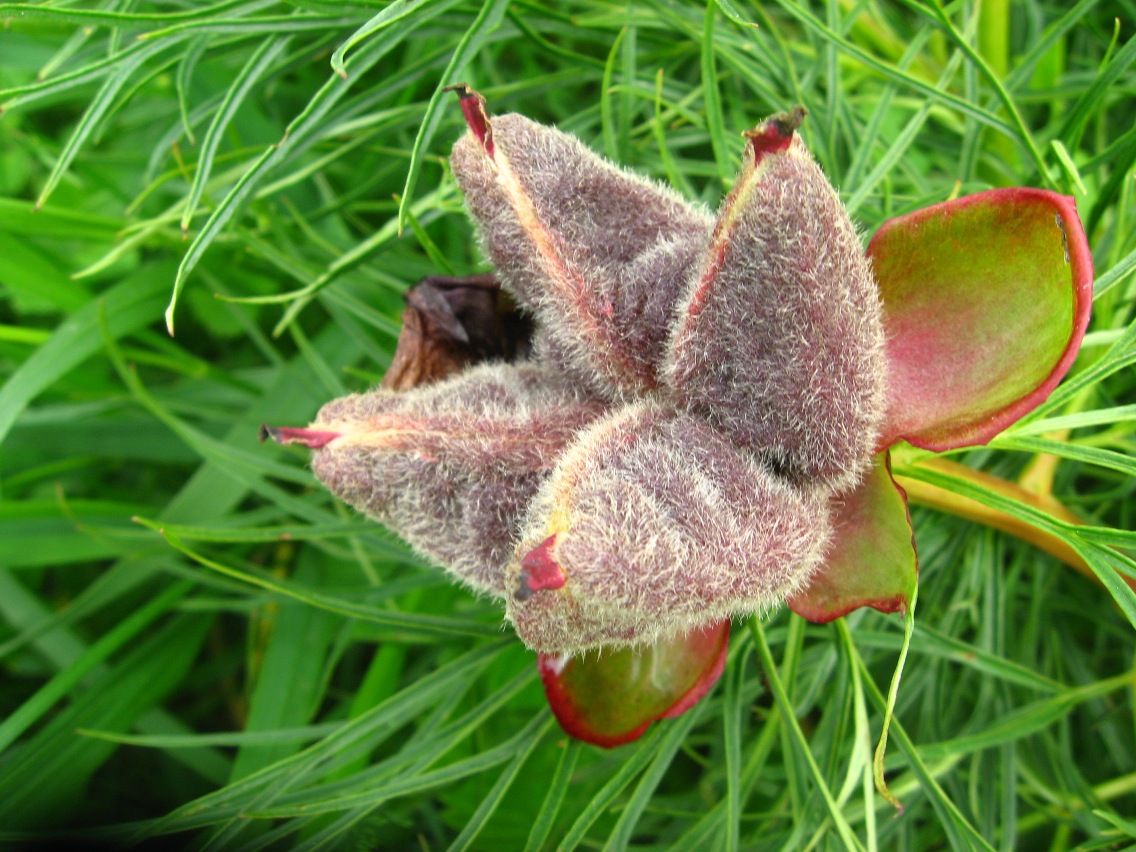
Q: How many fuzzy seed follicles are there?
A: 4